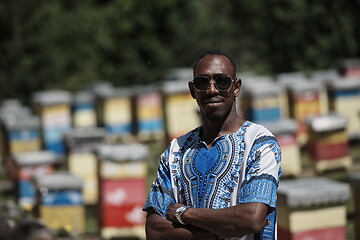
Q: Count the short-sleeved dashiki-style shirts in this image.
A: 1